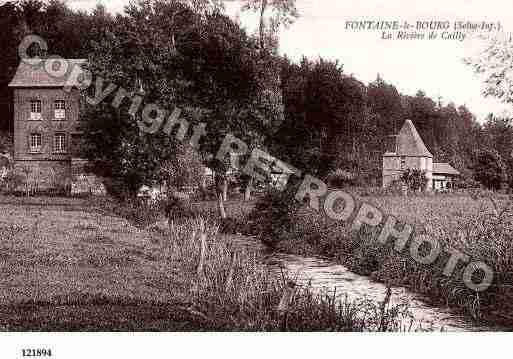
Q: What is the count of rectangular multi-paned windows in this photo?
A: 4